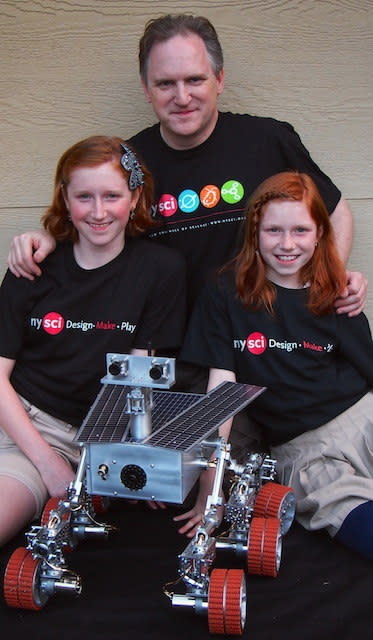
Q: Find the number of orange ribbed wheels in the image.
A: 6